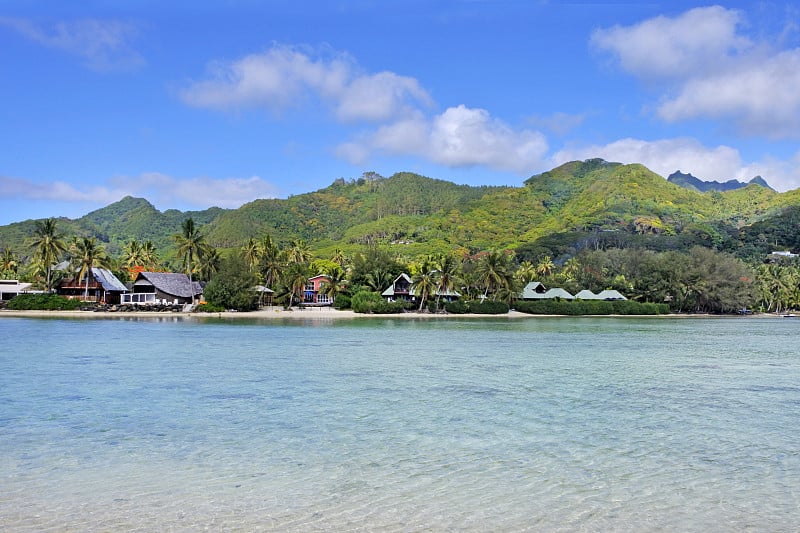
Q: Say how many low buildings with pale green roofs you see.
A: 4